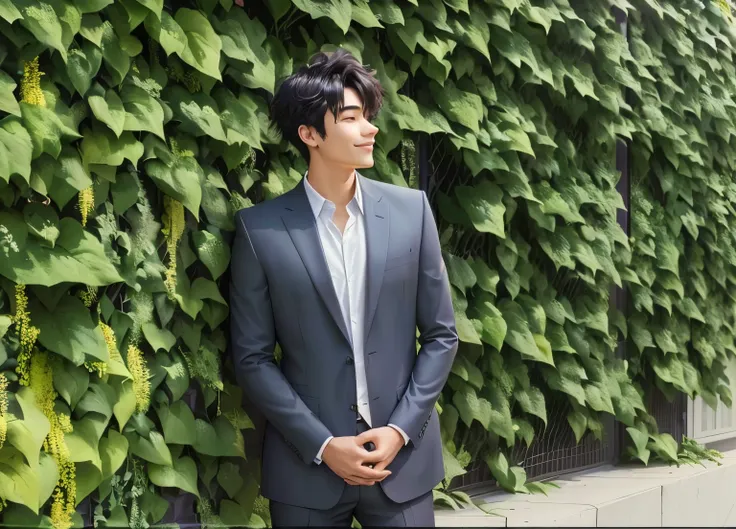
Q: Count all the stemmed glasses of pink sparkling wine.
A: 0